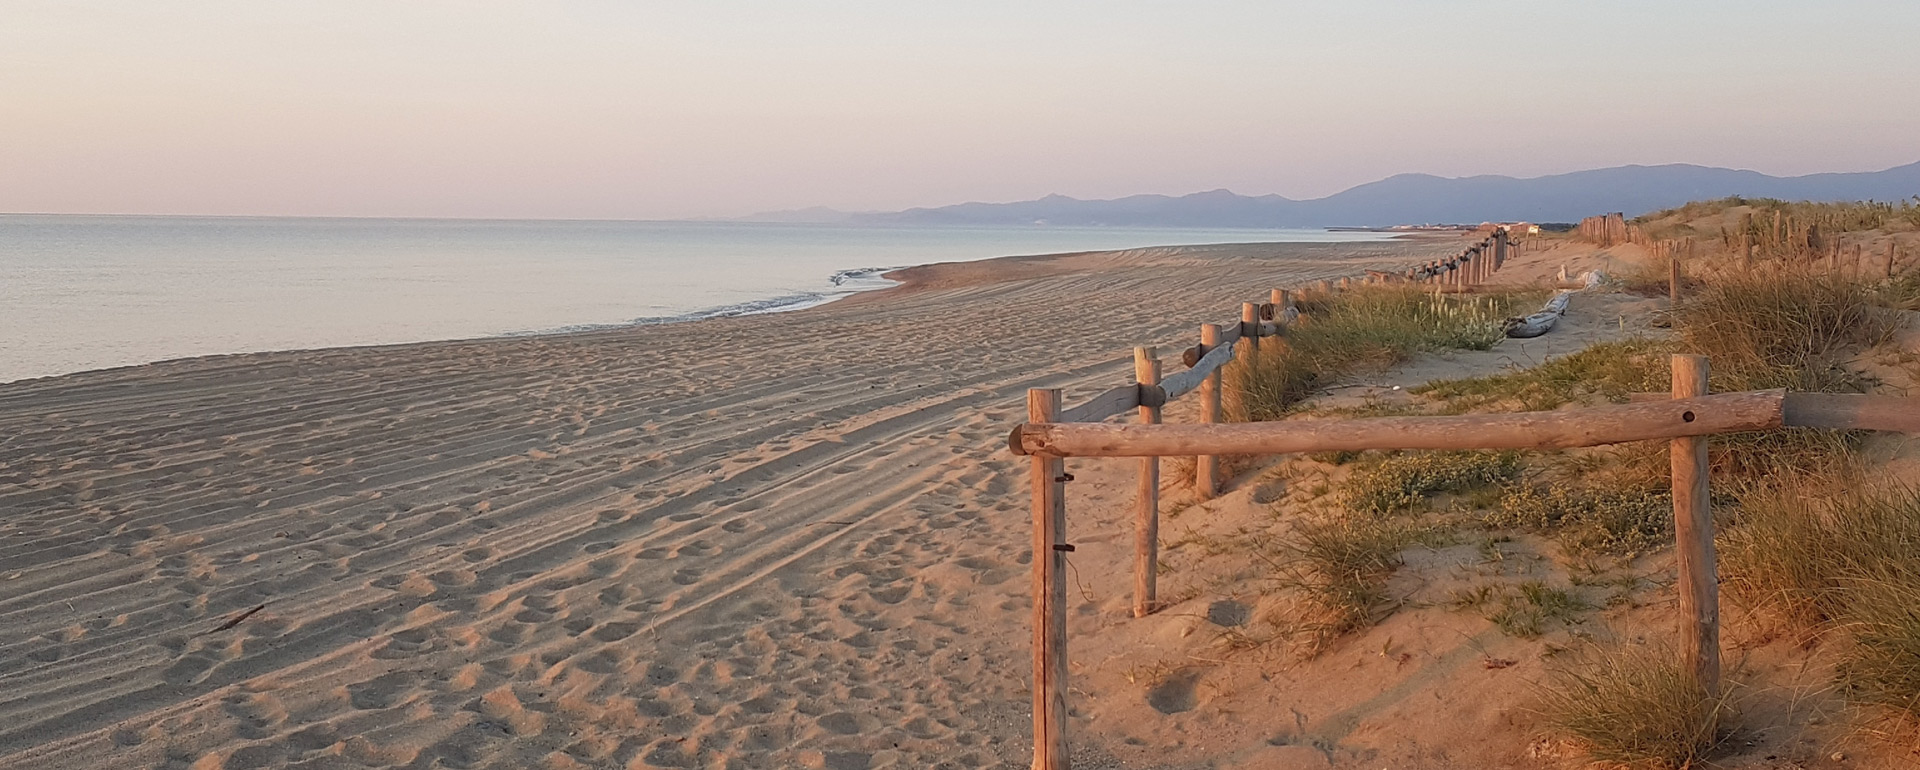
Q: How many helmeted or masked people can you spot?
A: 0